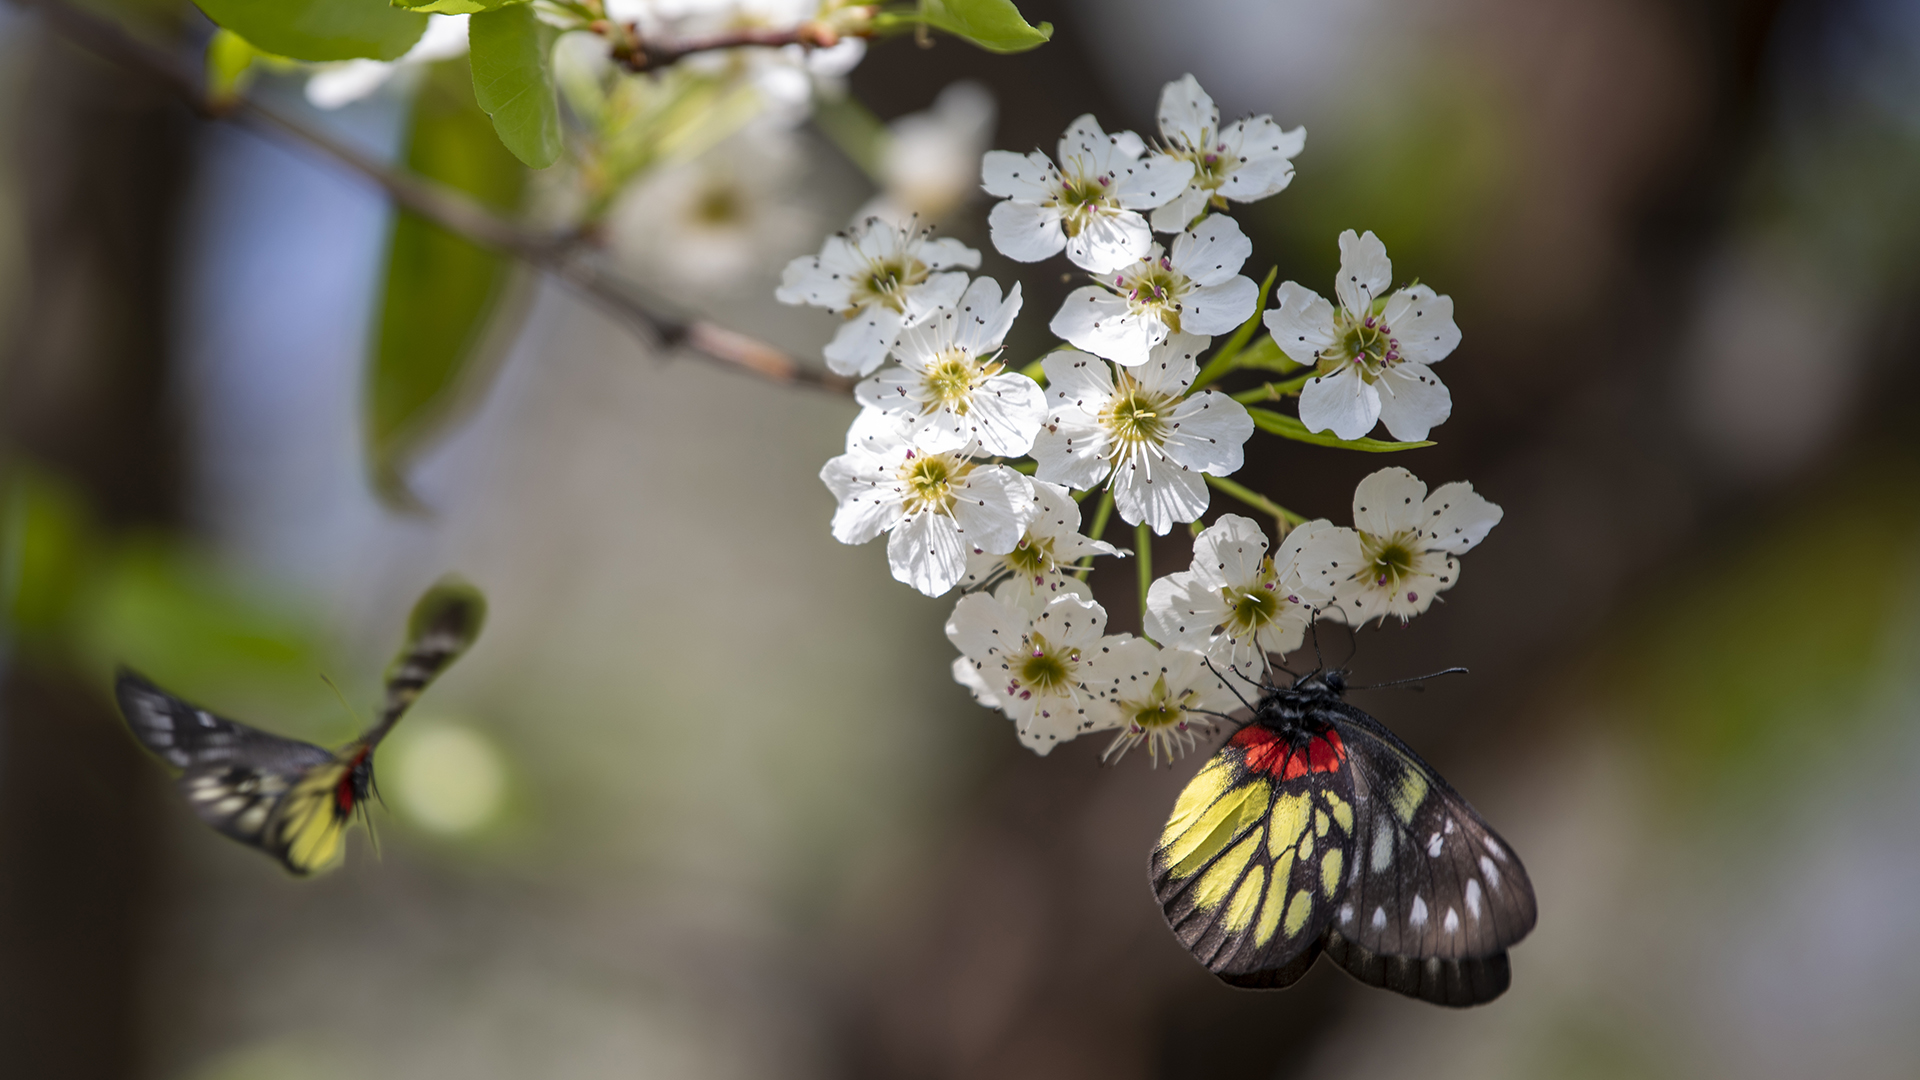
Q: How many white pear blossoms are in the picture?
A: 13